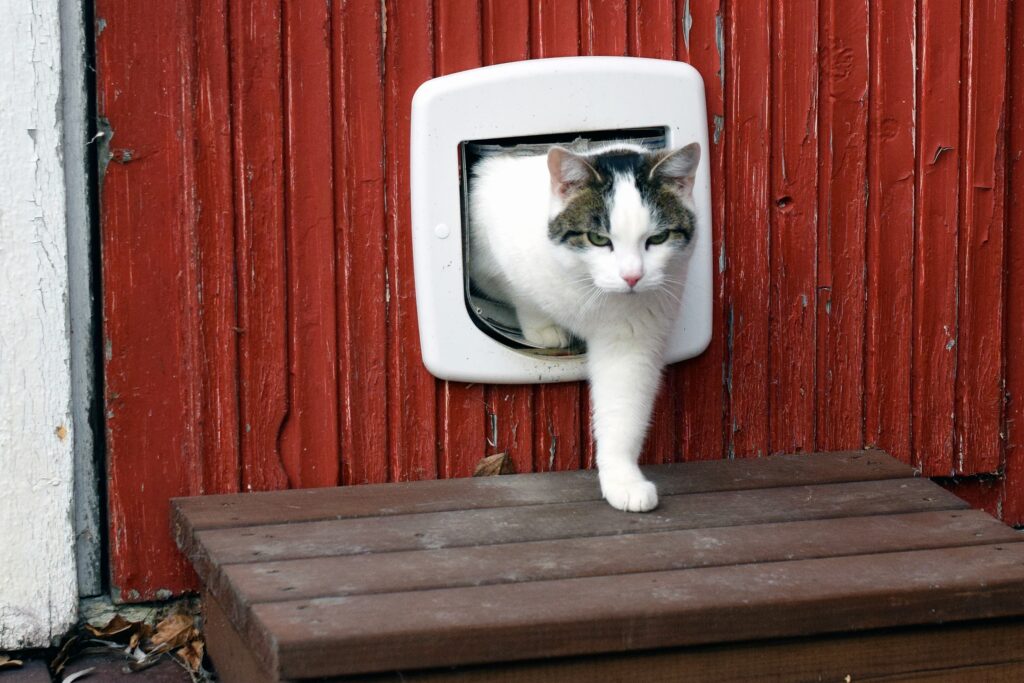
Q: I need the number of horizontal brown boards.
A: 4